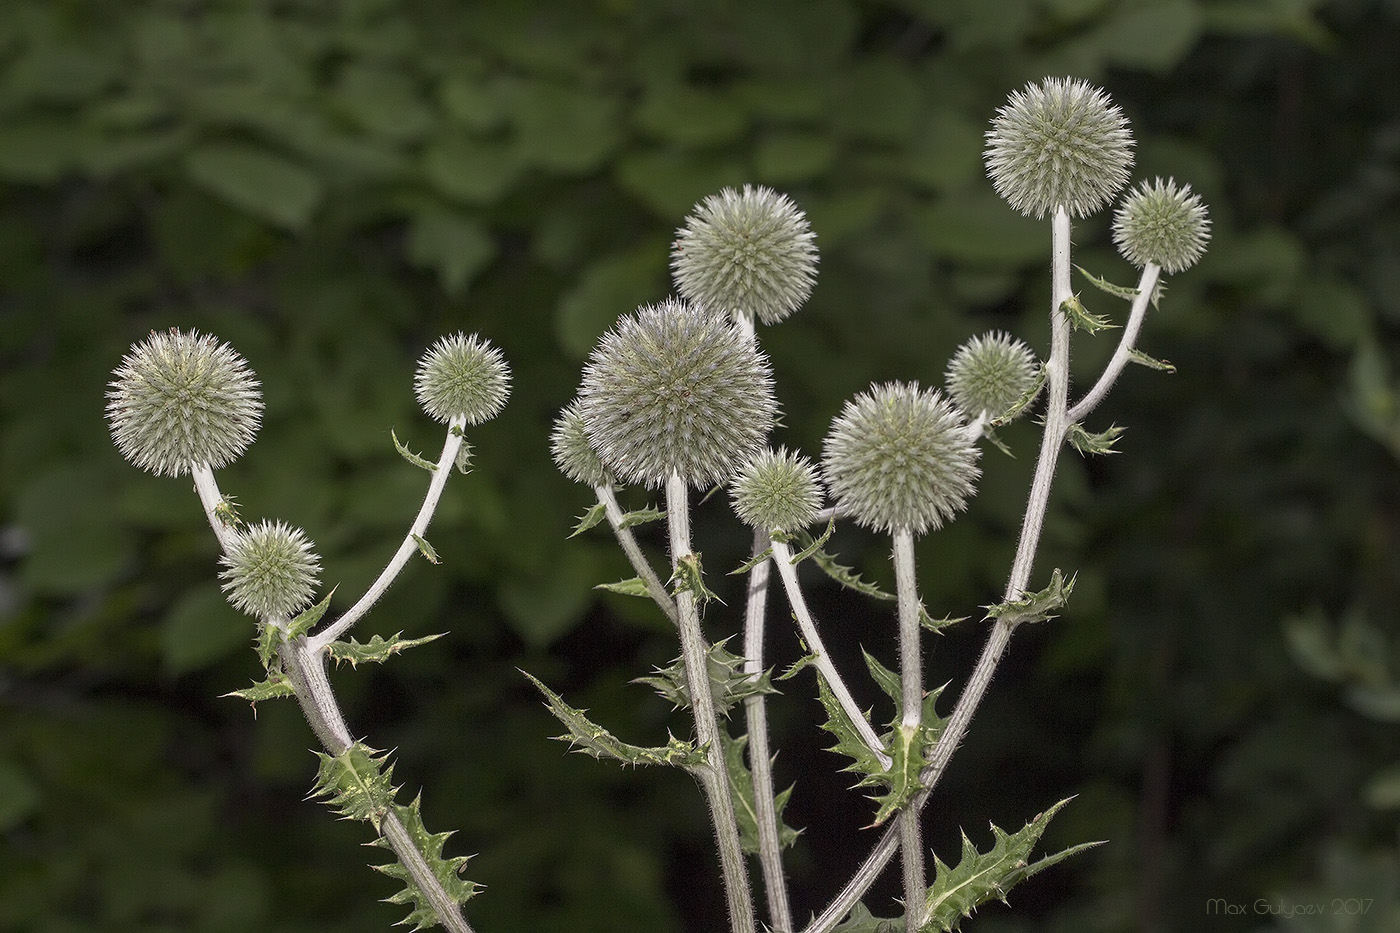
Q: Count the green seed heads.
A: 11